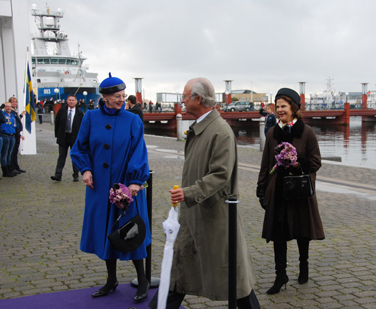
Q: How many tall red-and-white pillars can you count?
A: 4